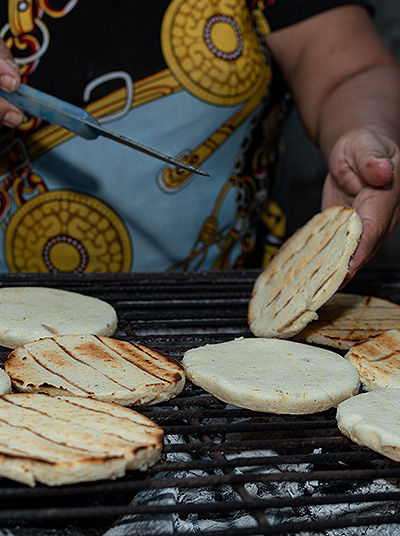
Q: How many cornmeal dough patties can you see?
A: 9